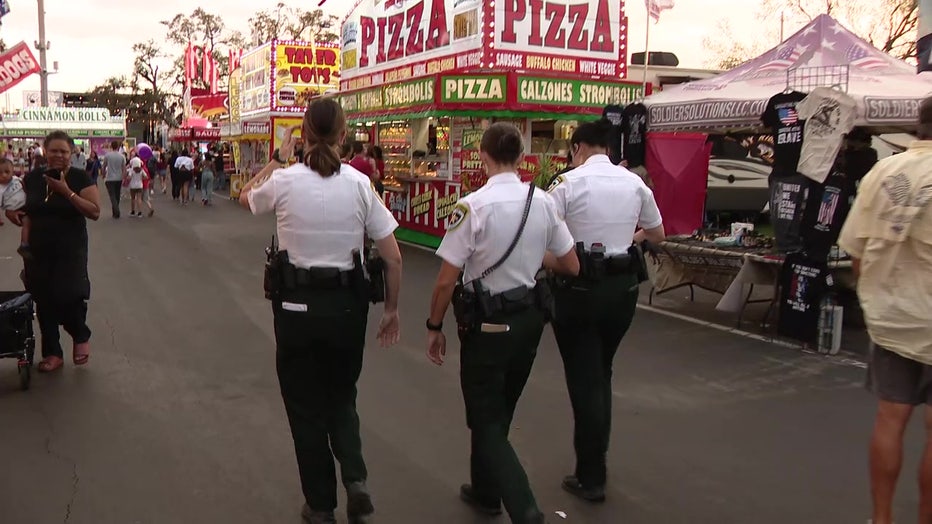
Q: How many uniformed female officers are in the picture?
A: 3